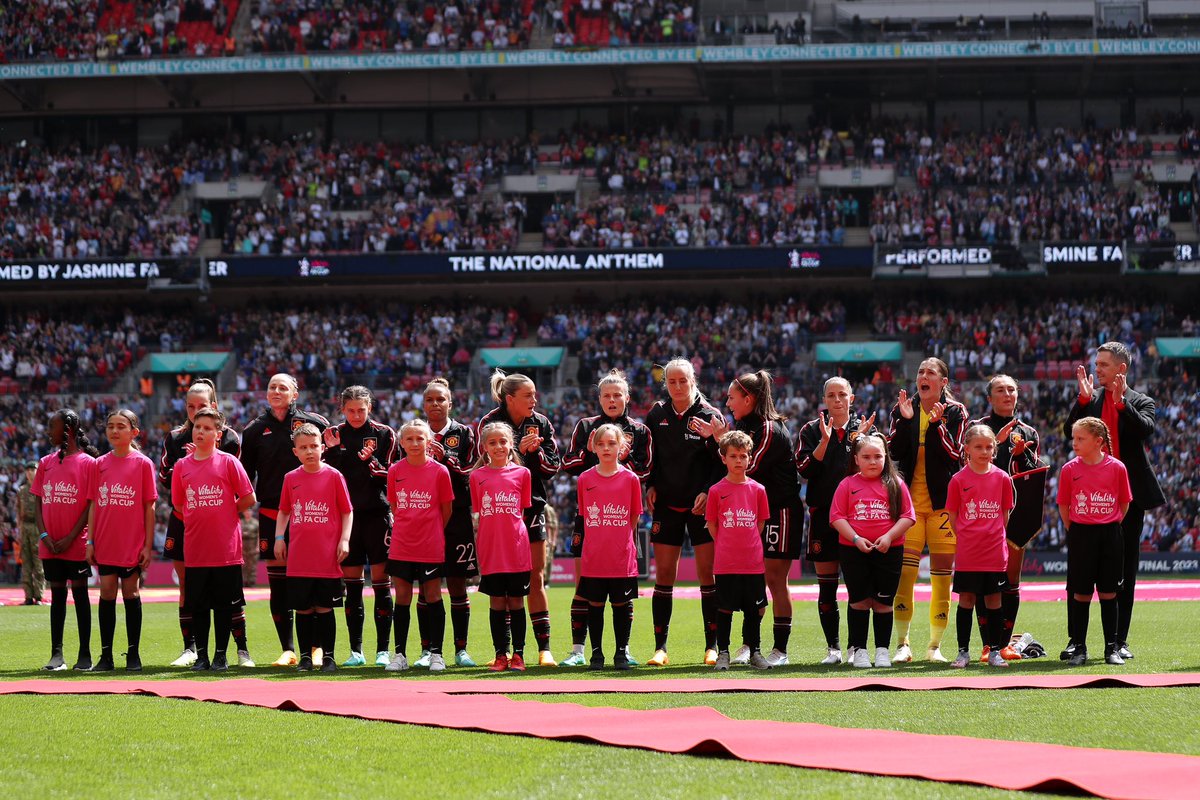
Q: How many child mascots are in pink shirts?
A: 11